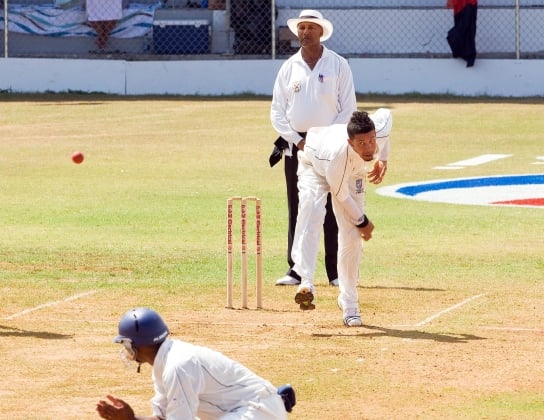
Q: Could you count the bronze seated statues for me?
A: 0